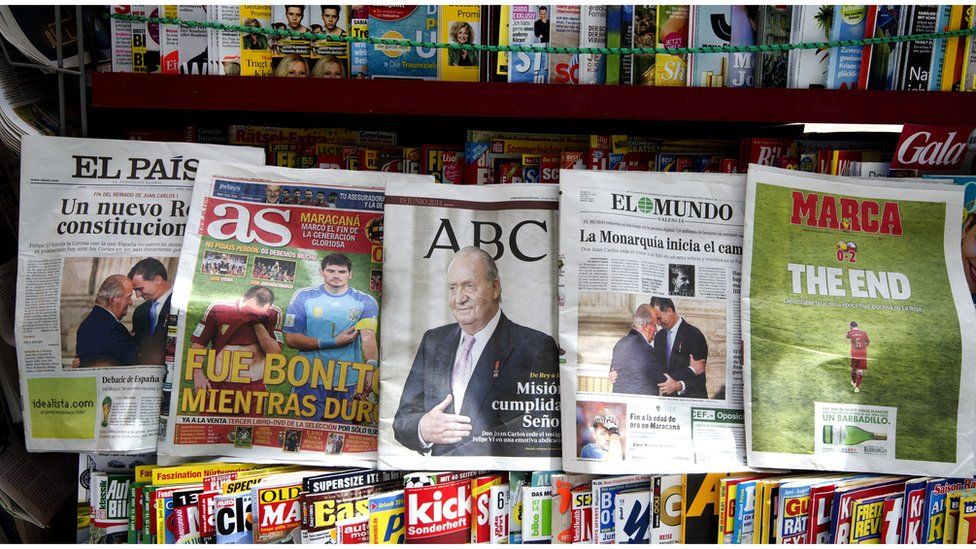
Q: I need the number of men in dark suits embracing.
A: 4